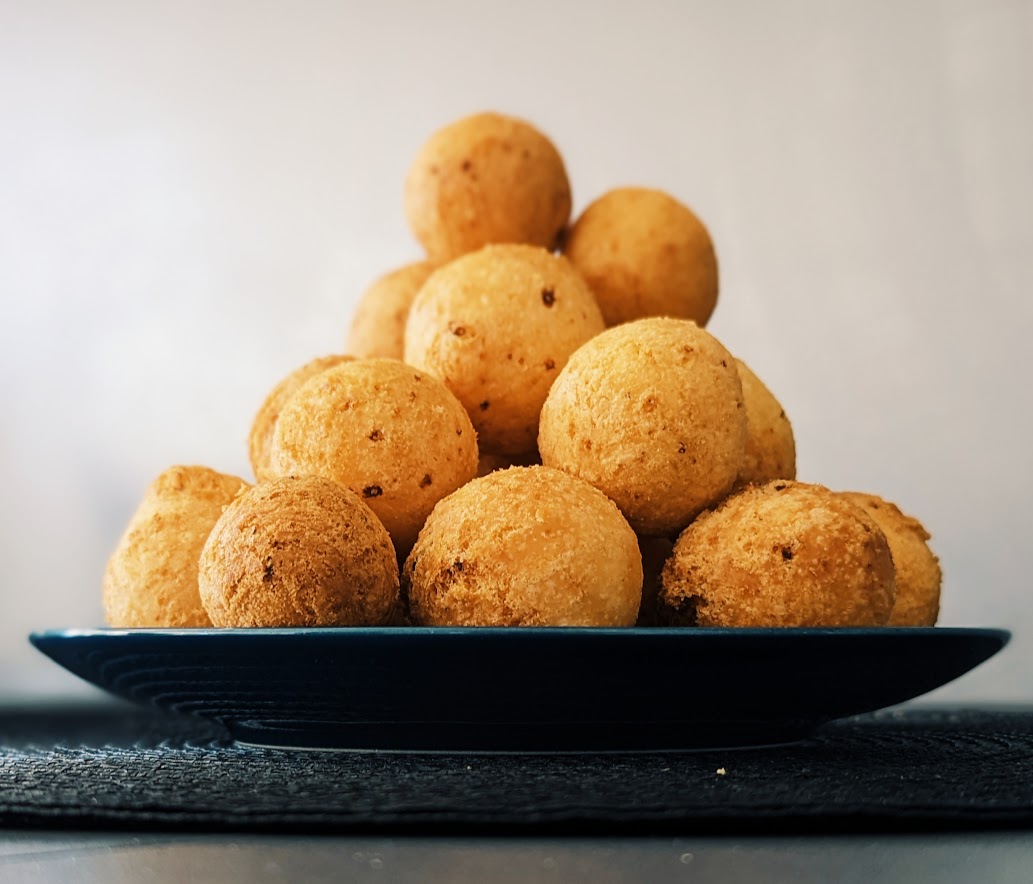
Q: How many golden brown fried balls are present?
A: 13